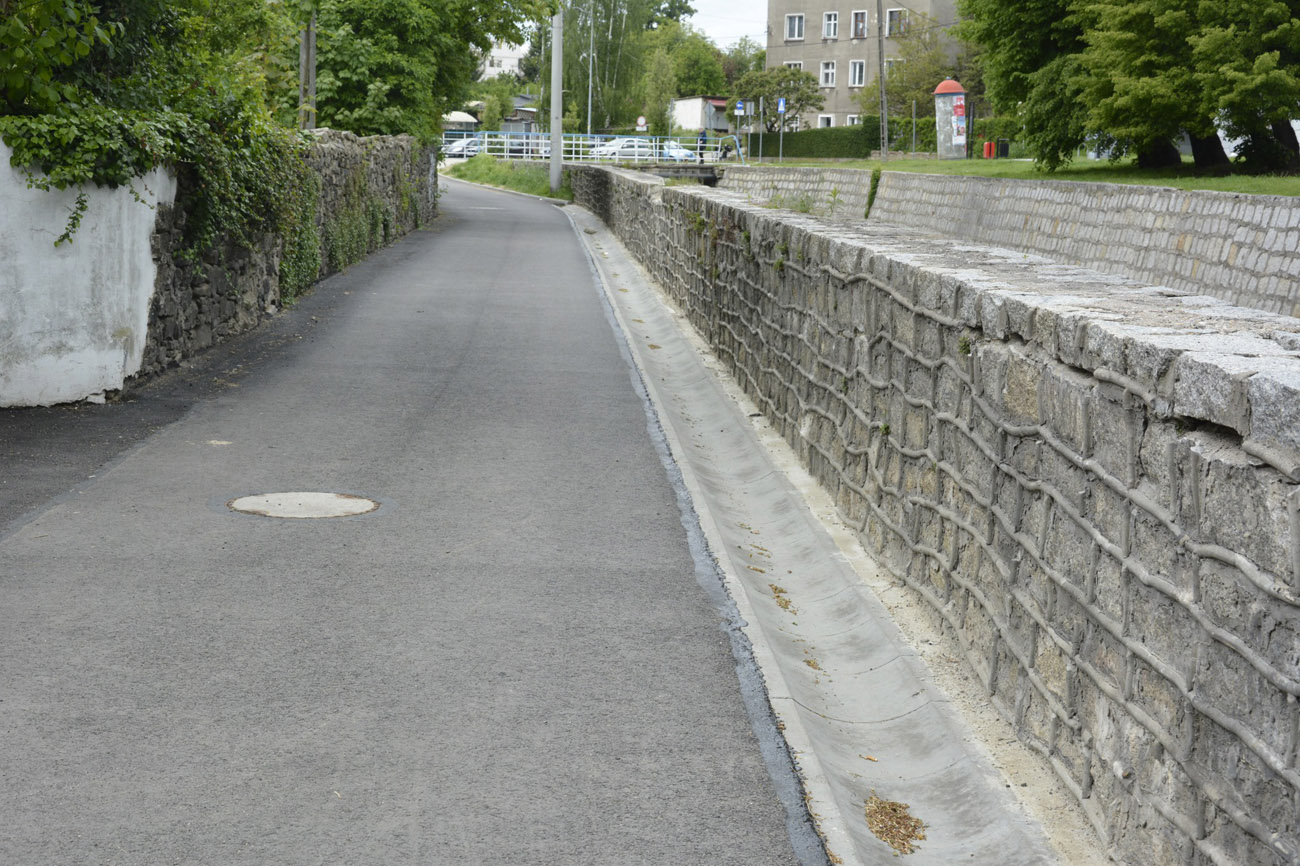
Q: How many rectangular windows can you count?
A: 11